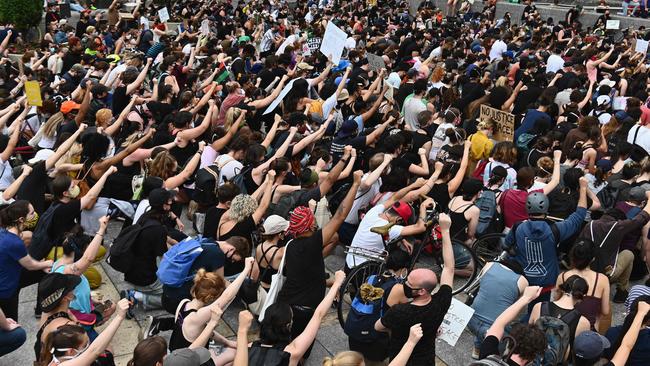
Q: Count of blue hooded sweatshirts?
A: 1